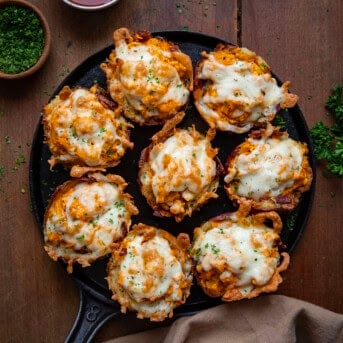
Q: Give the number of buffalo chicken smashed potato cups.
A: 8